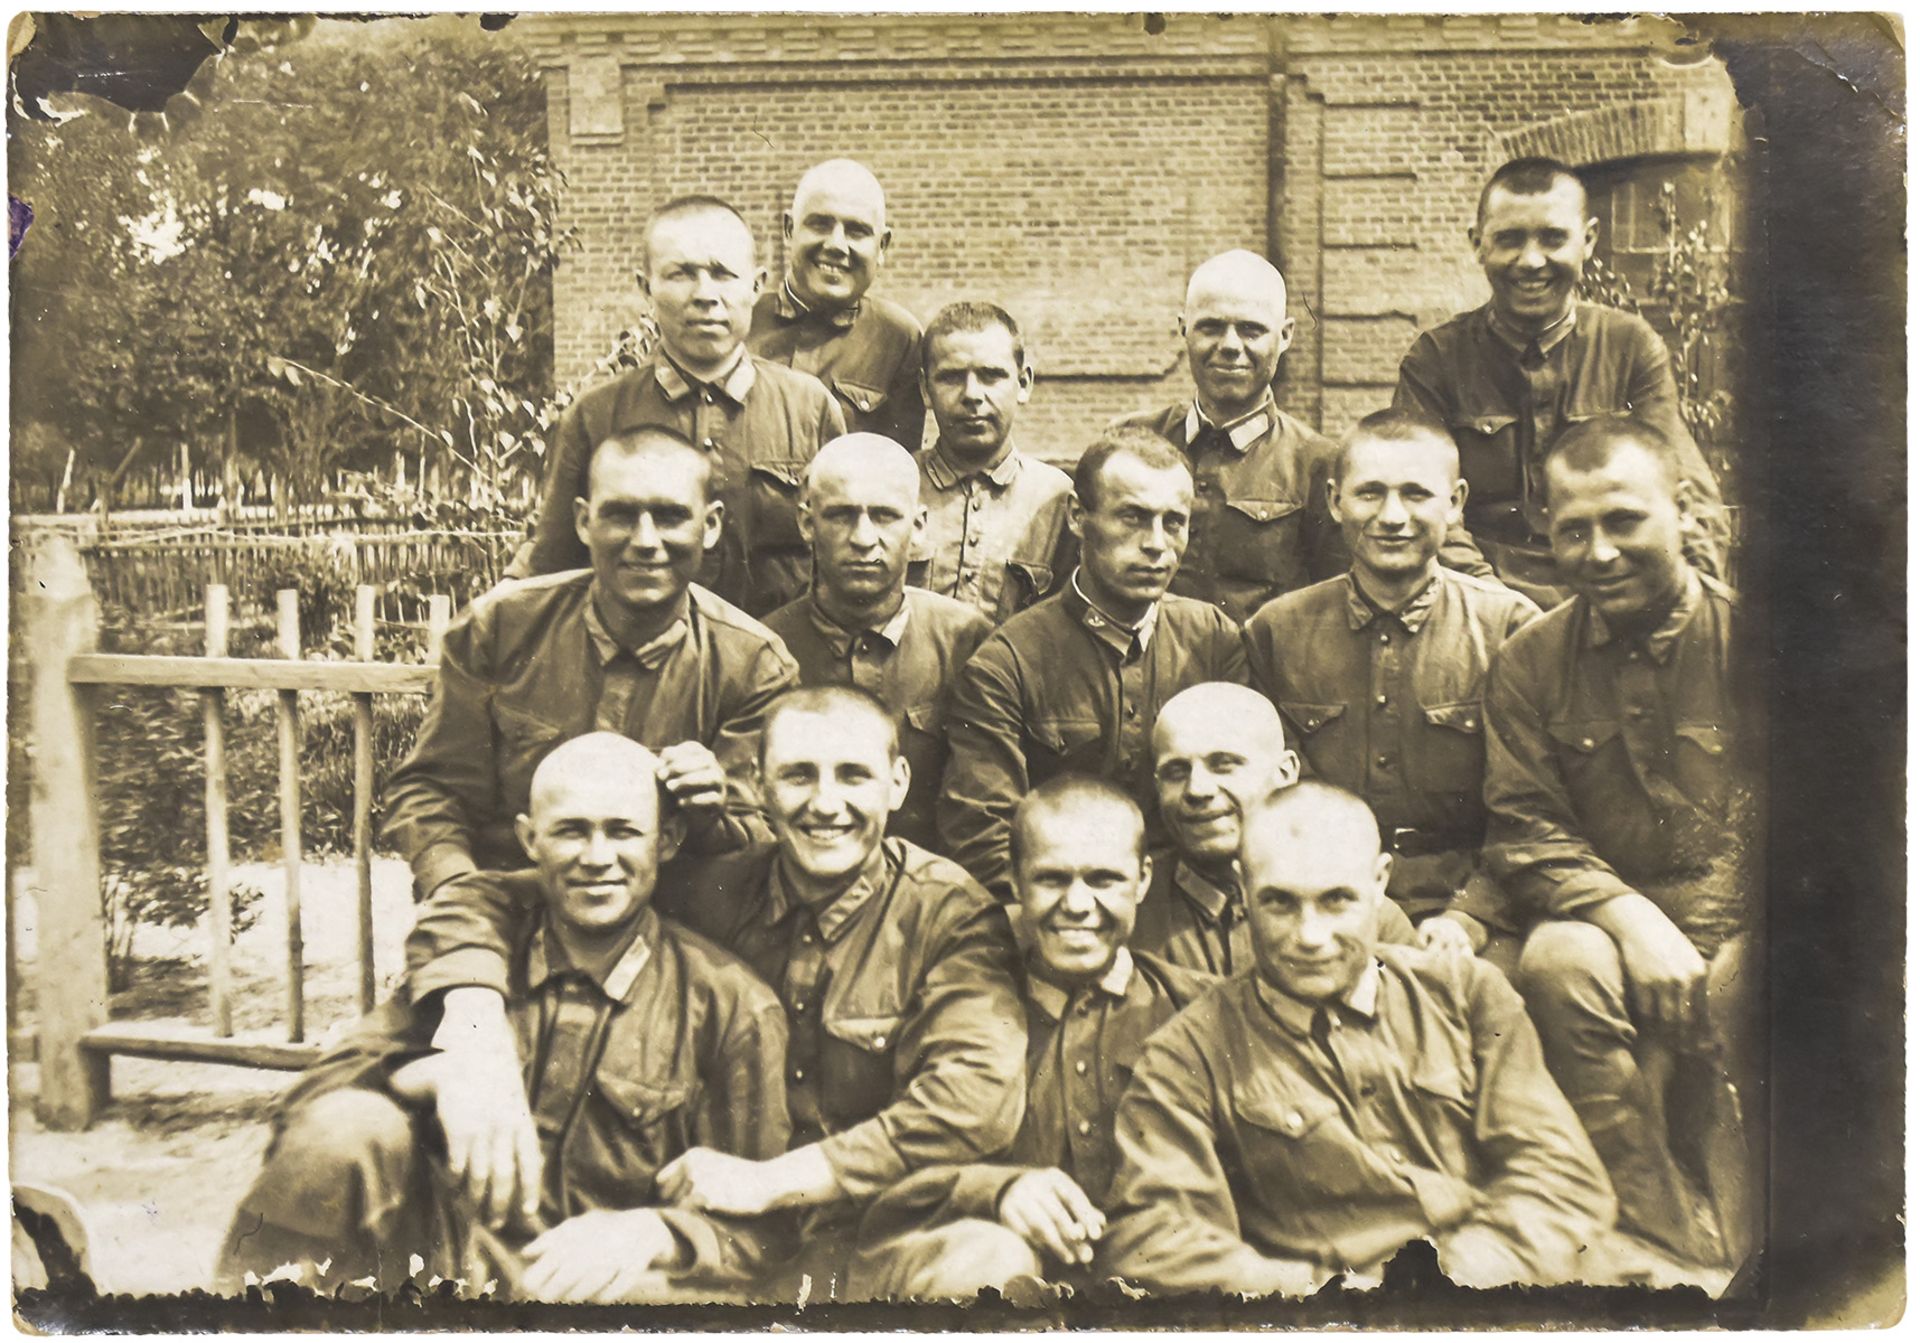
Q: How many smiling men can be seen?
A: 11